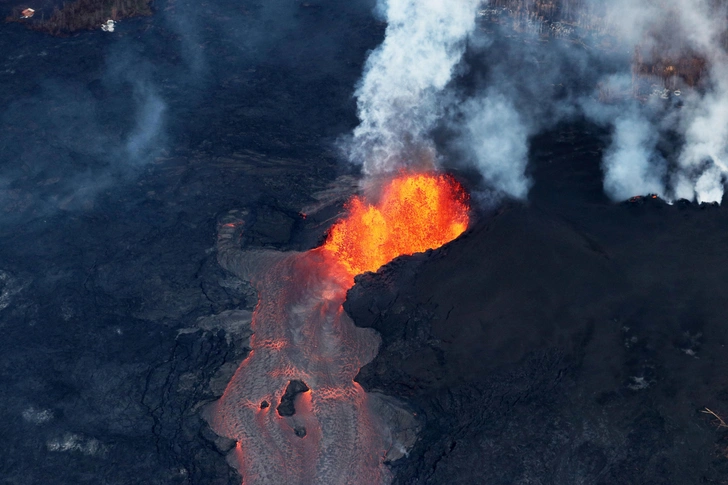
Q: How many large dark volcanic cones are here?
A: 1